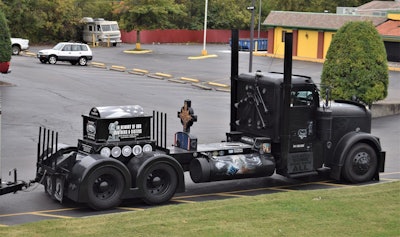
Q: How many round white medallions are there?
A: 5